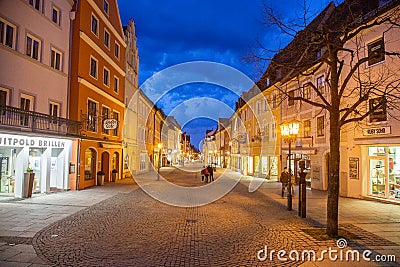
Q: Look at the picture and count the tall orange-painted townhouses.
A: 1